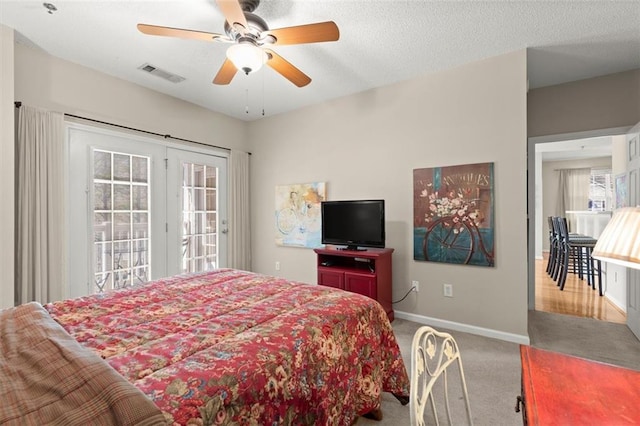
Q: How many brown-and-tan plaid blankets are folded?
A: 1